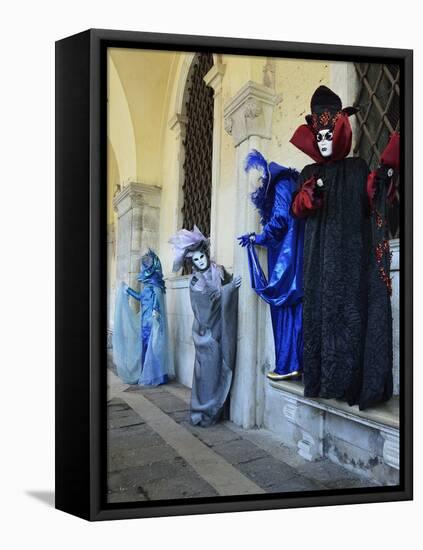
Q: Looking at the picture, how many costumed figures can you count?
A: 4